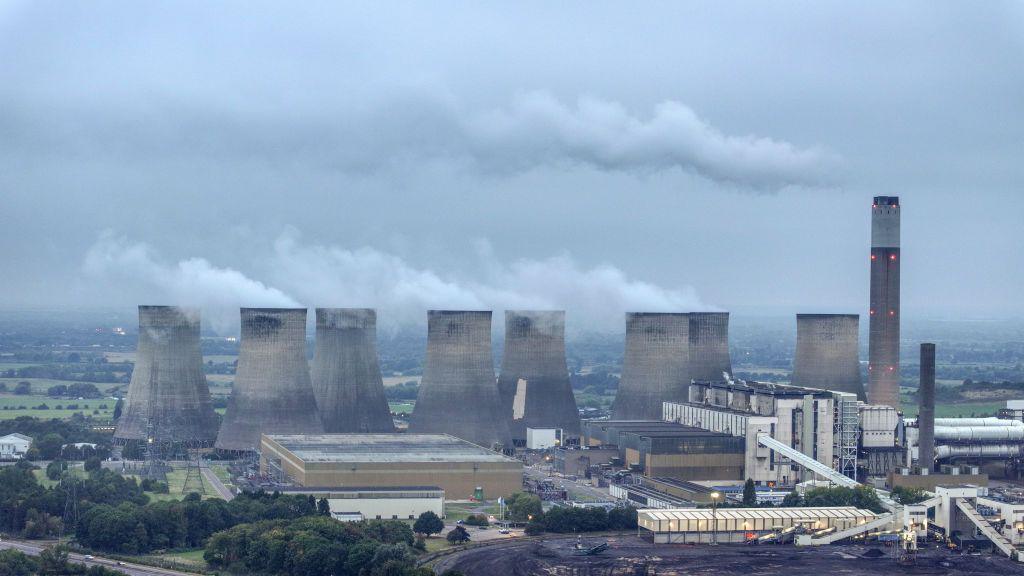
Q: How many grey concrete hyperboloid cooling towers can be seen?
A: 8